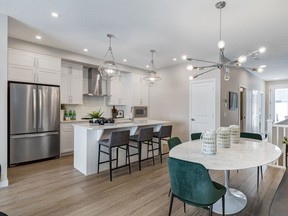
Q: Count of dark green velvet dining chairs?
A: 4